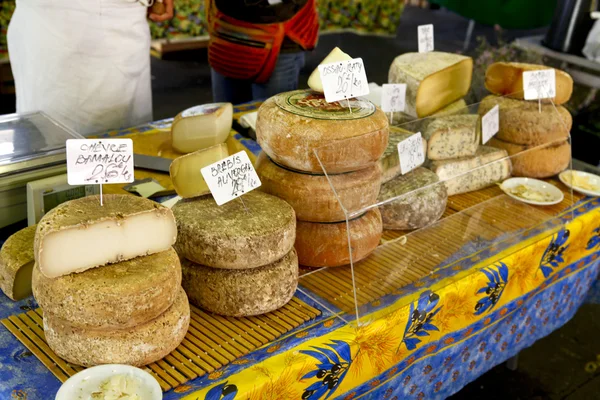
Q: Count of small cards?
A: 8